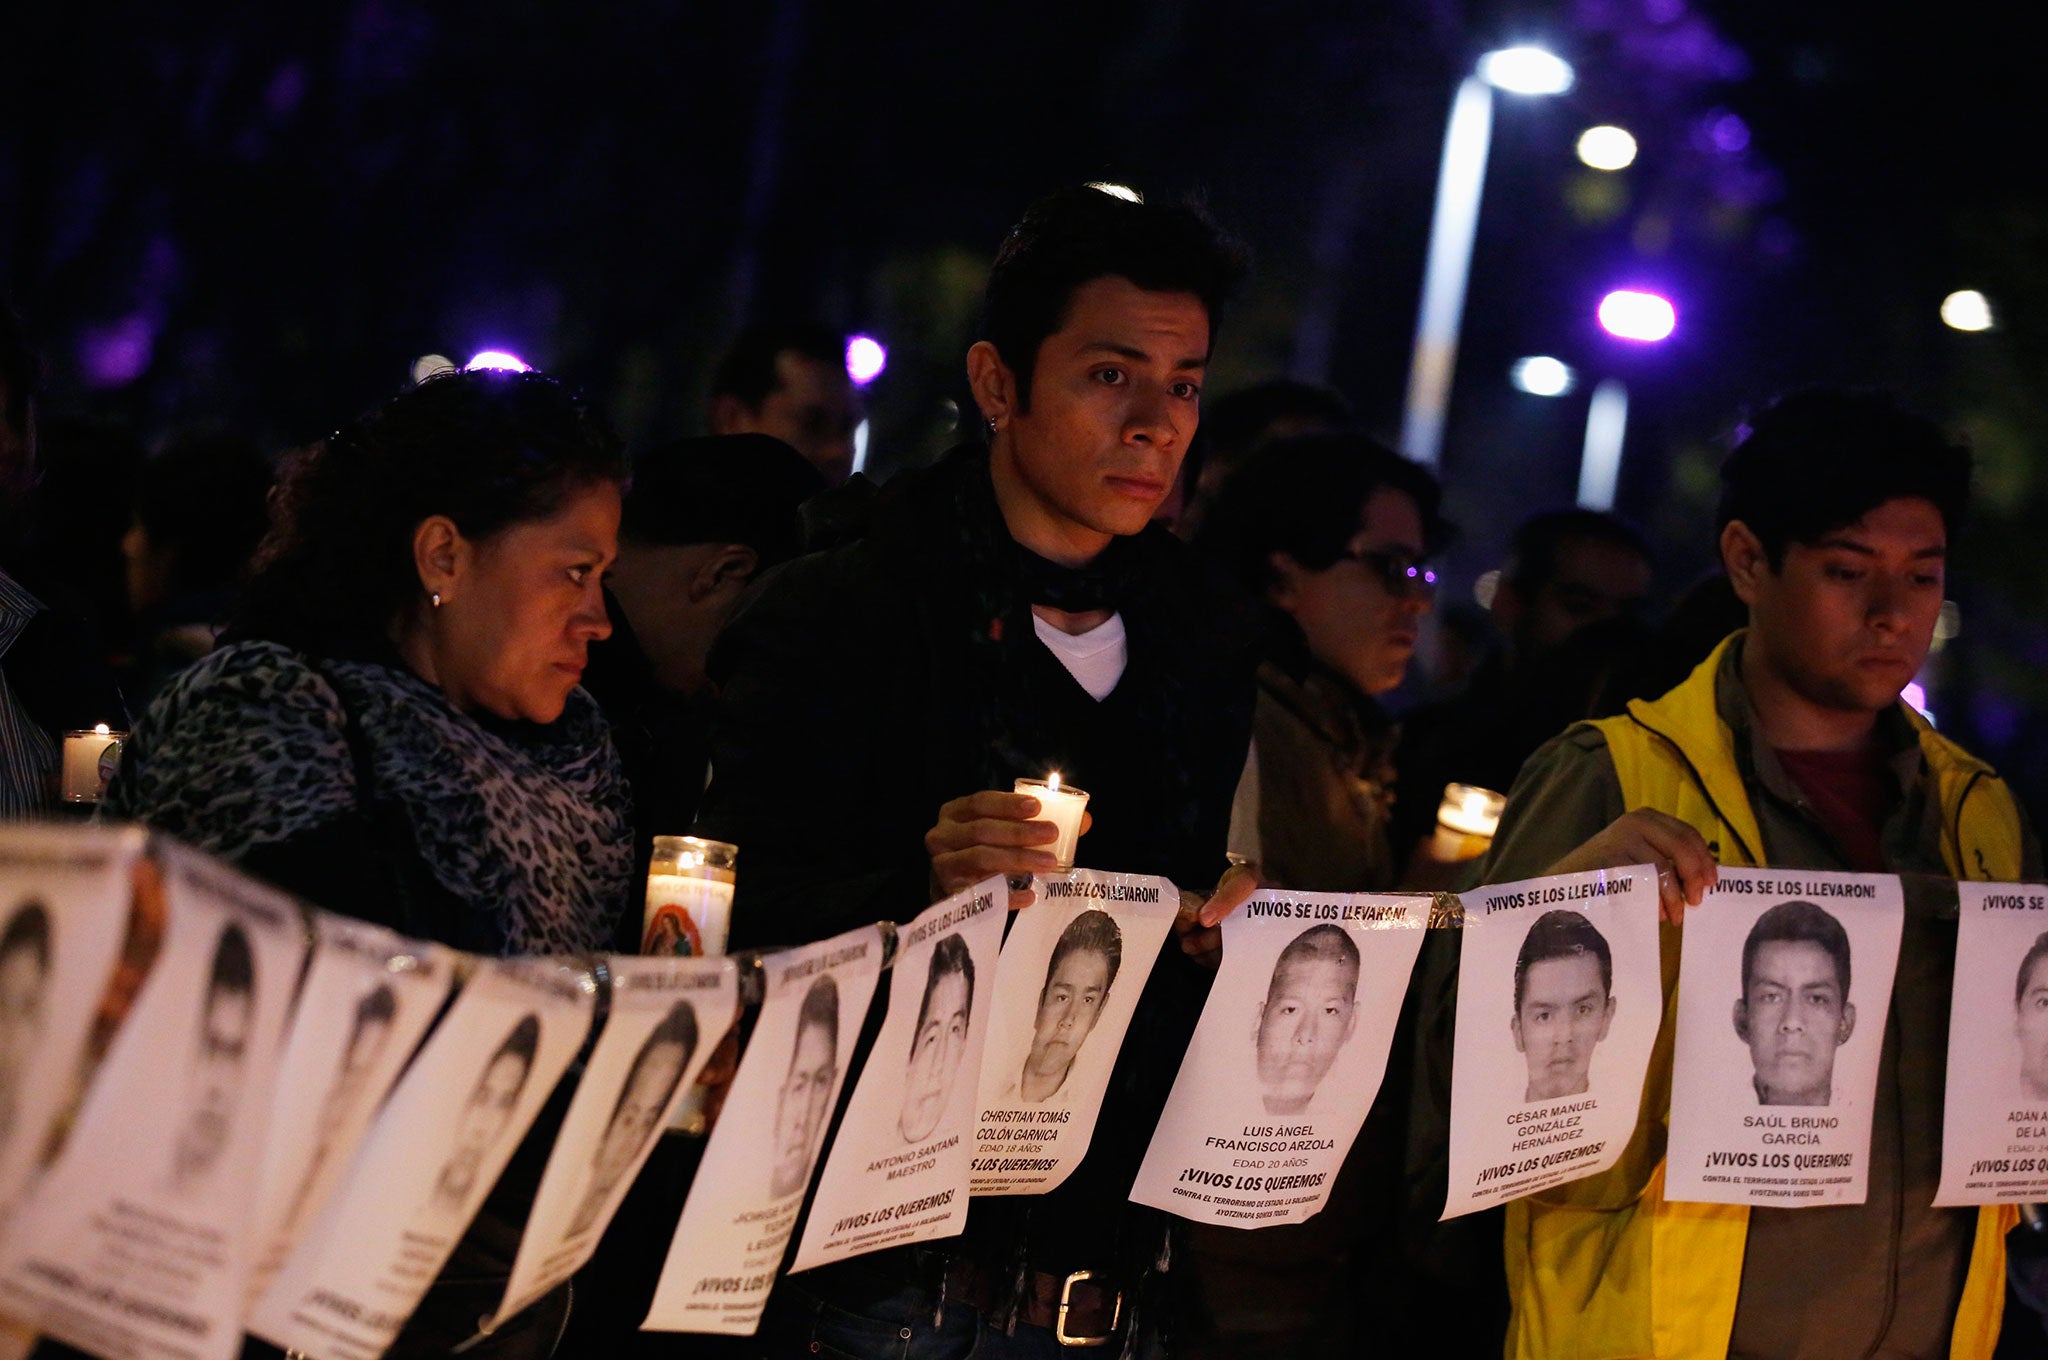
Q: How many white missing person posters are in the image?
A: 12